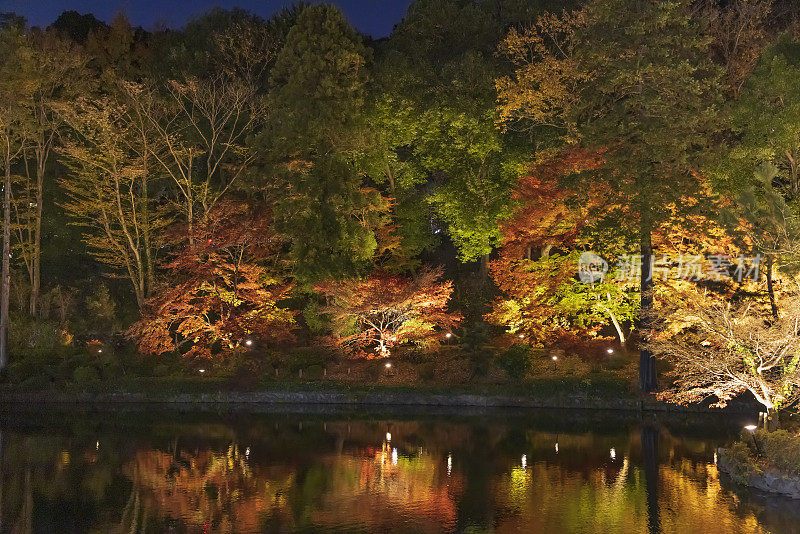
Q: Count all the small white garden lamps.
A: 9